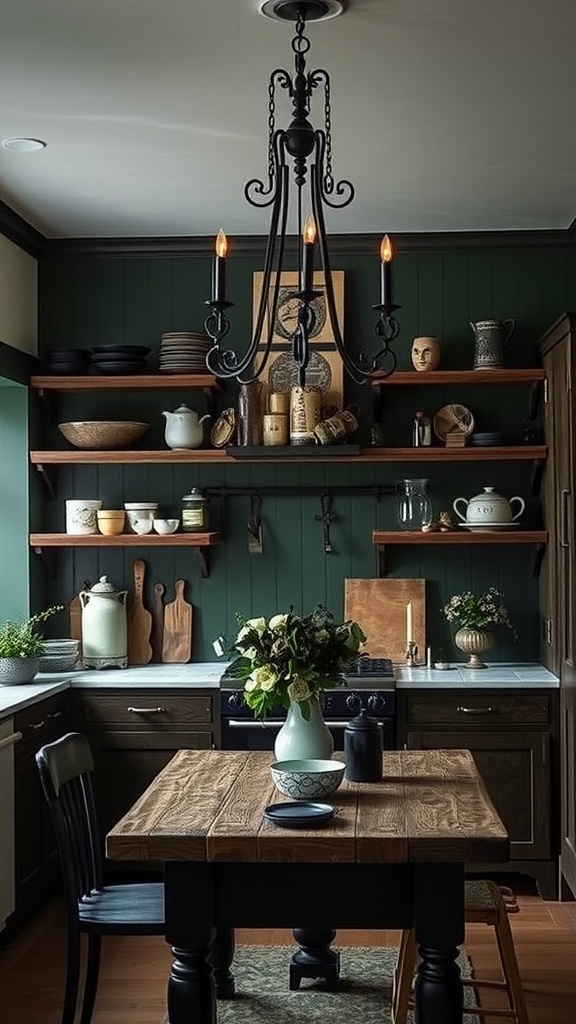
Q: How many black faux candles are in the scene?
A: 3